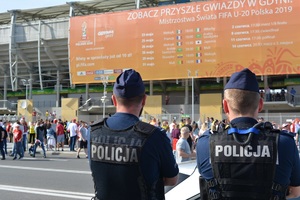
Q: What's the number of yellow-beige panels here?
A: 4